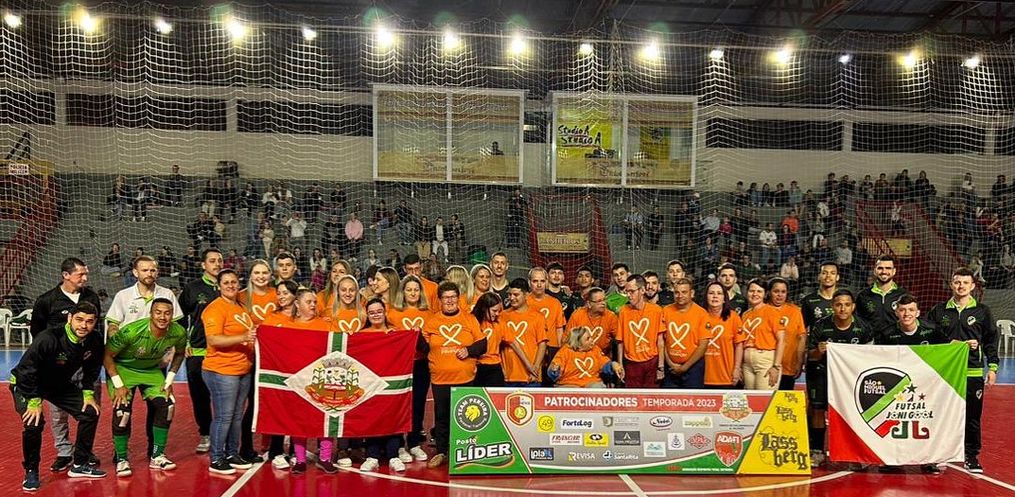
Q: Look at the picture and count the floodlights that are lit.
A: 15